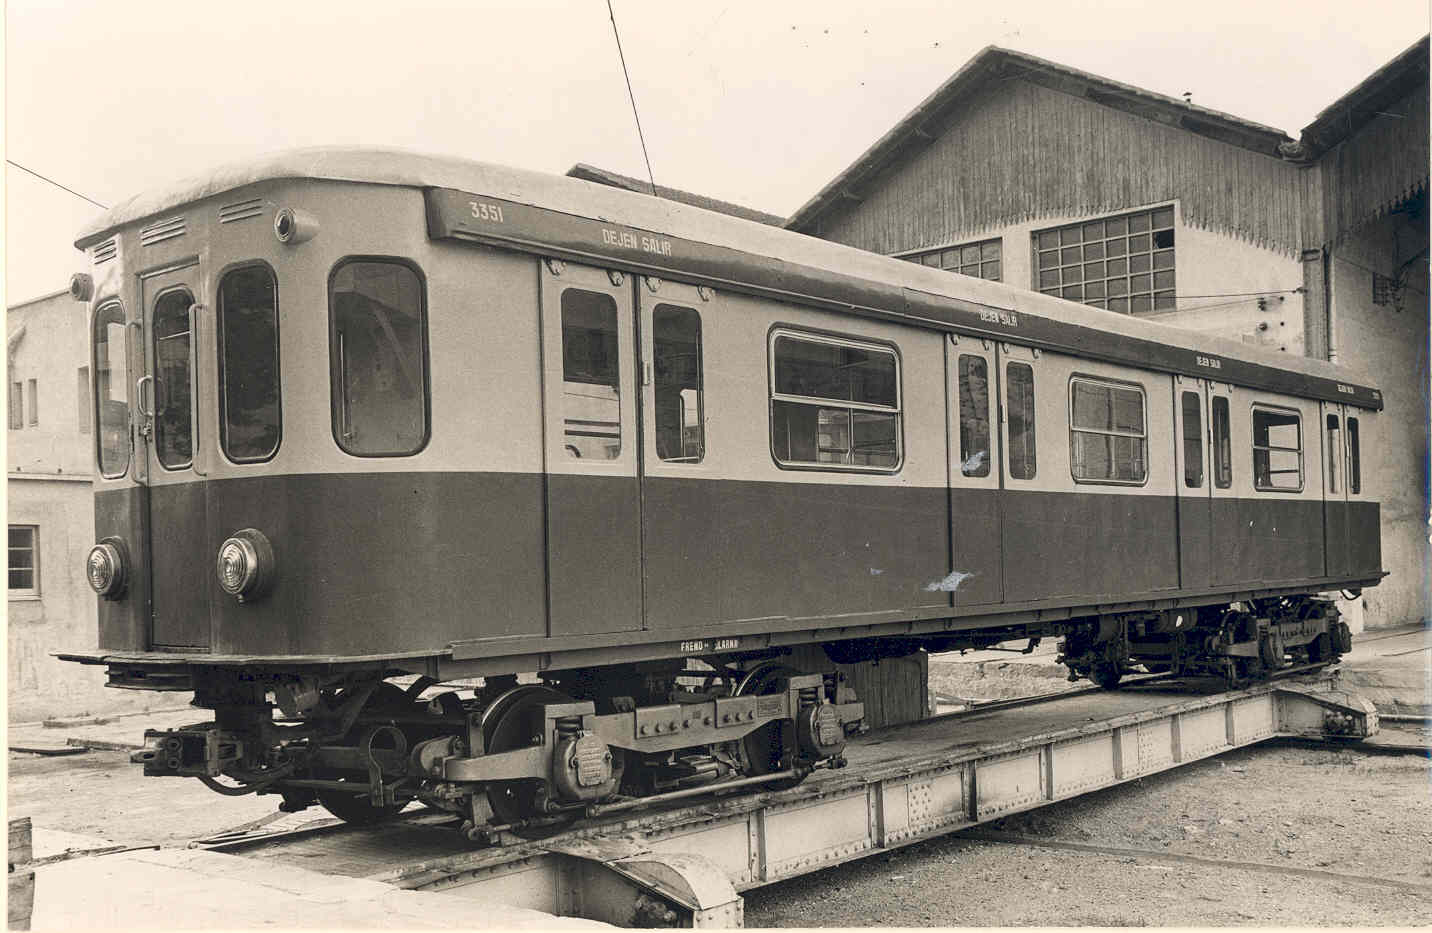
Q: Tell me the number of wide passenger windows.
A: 3